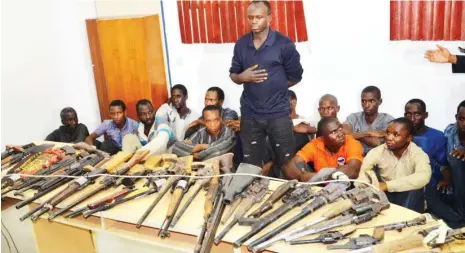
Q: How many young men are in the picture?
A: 14